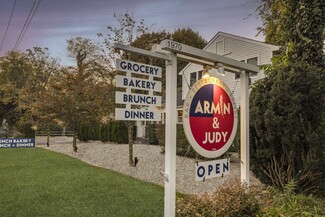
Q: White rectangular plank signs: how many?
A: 5